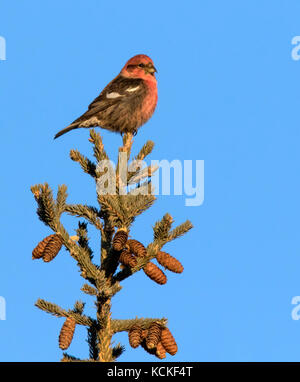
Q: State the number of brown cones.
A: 12